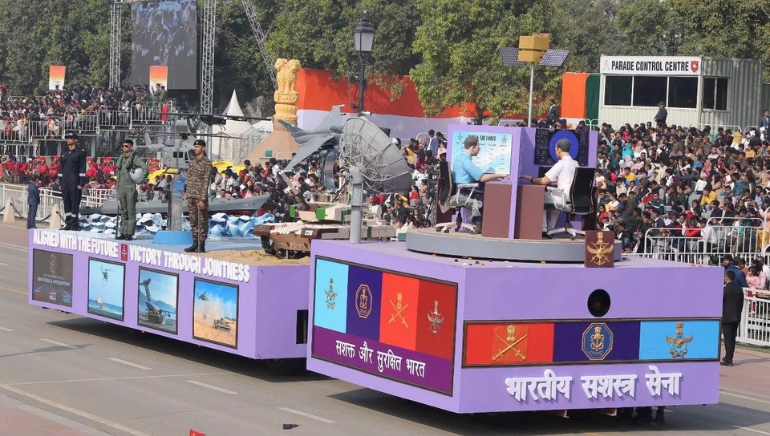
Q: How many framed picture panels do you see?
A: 4